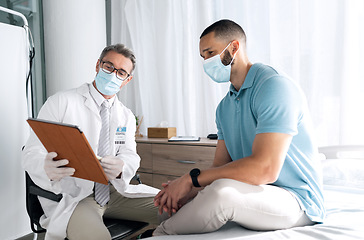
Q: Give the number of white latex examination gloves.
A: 2